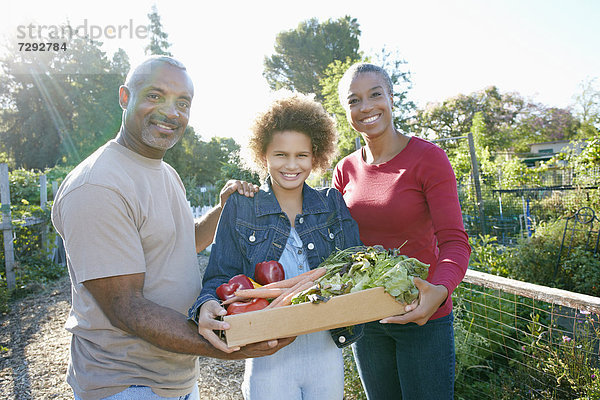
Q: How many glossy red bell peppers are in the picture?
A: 3